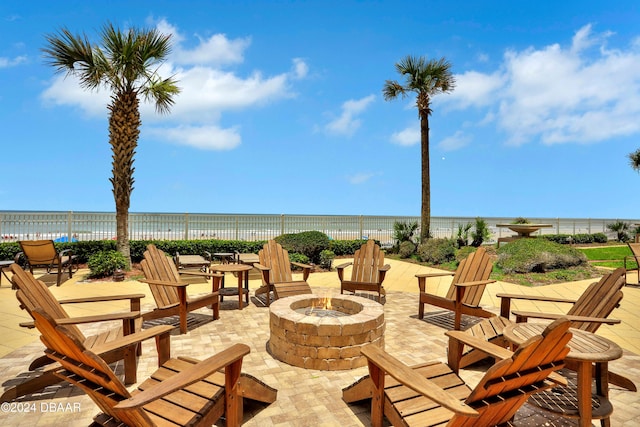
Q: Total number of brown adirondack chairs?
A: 8